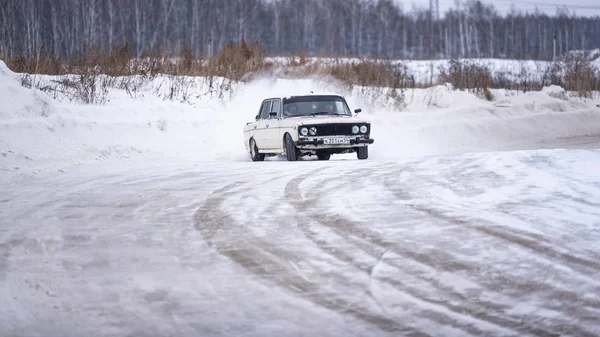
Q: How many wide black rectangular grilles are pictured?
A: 1